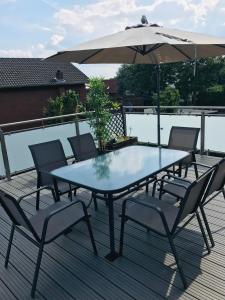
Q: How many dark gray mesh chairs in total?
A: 6